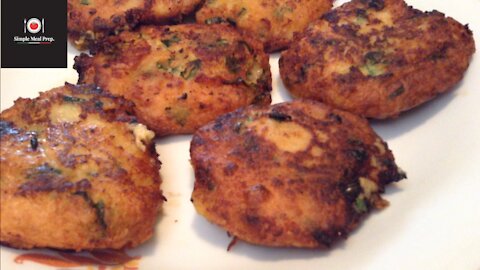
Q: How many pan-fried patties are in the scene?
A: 6